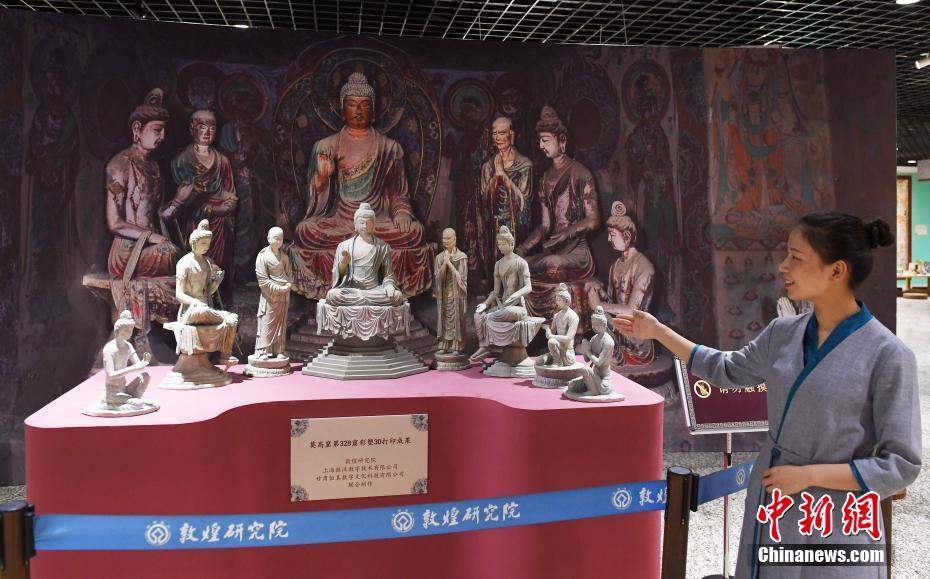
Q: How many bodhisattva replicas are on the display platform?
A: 5